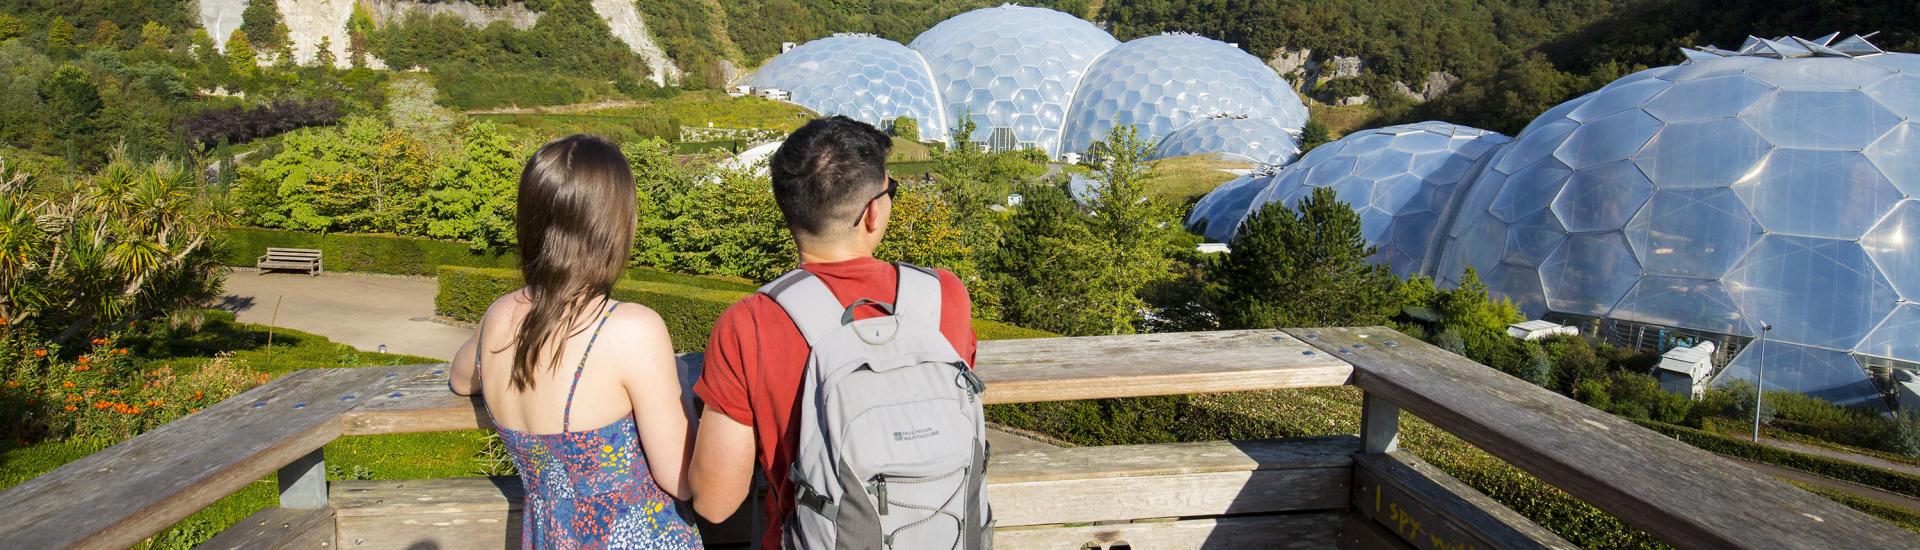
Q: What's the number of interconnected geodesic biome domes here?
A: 7